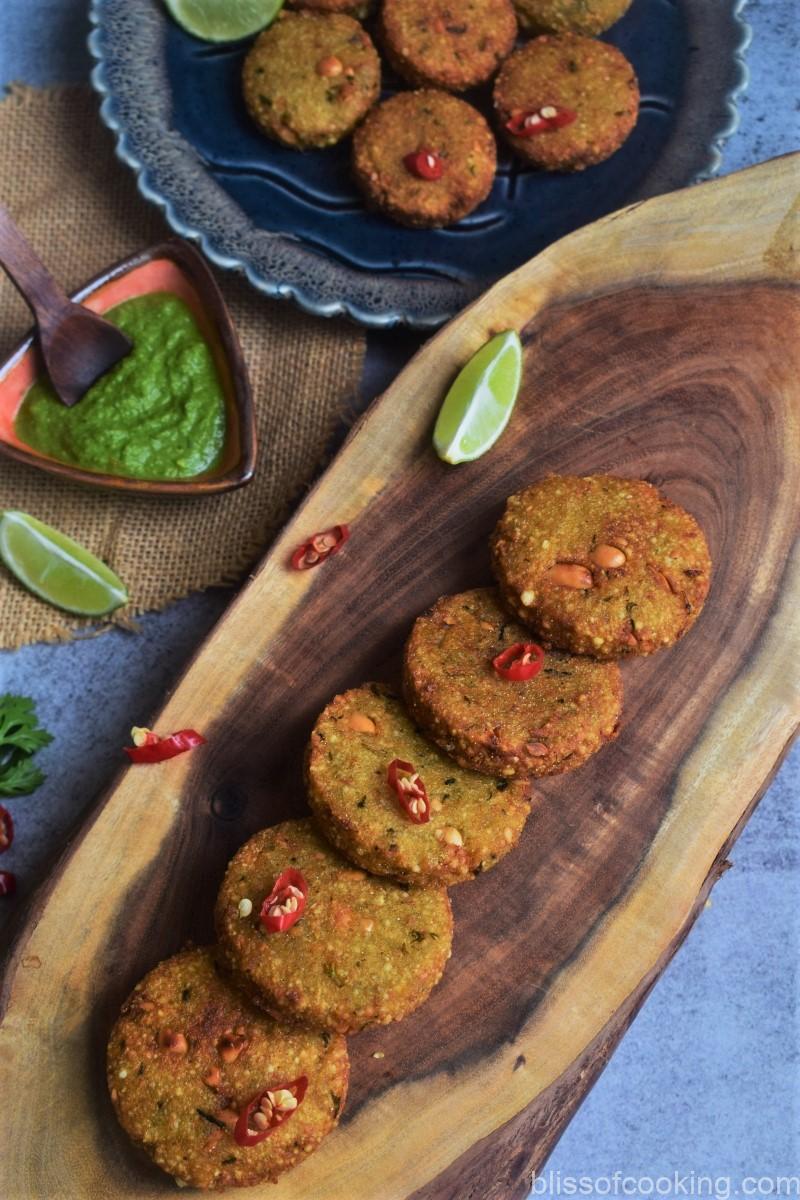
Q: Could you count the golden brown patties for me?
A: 11